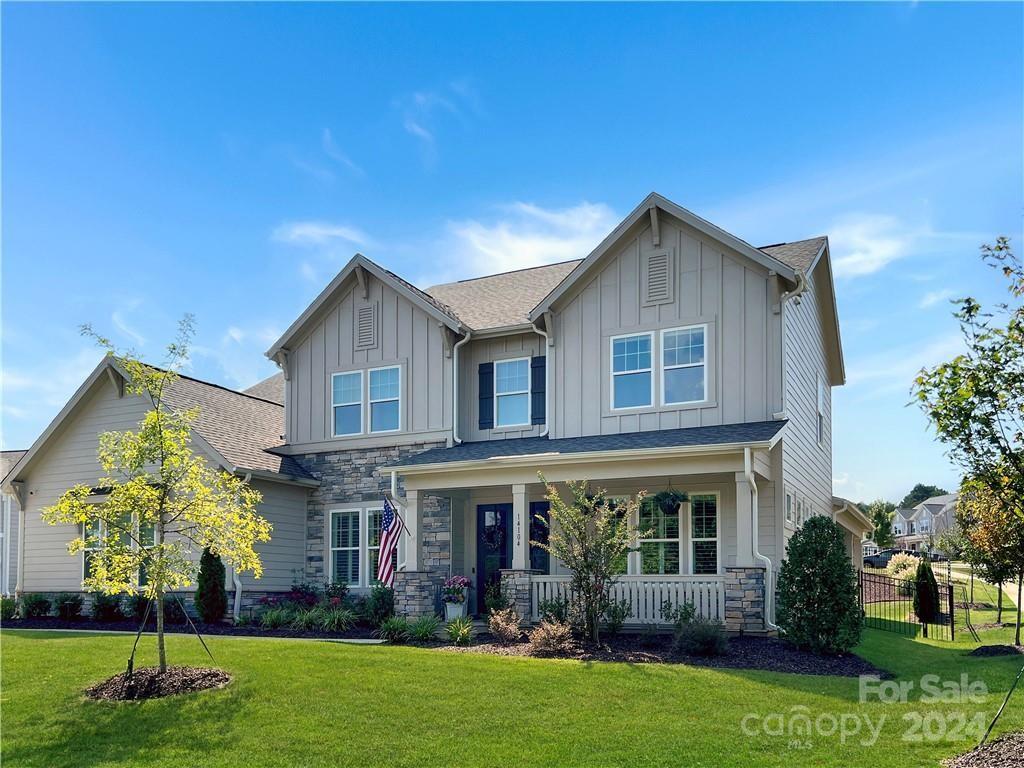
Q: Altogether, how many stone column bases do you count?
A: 3